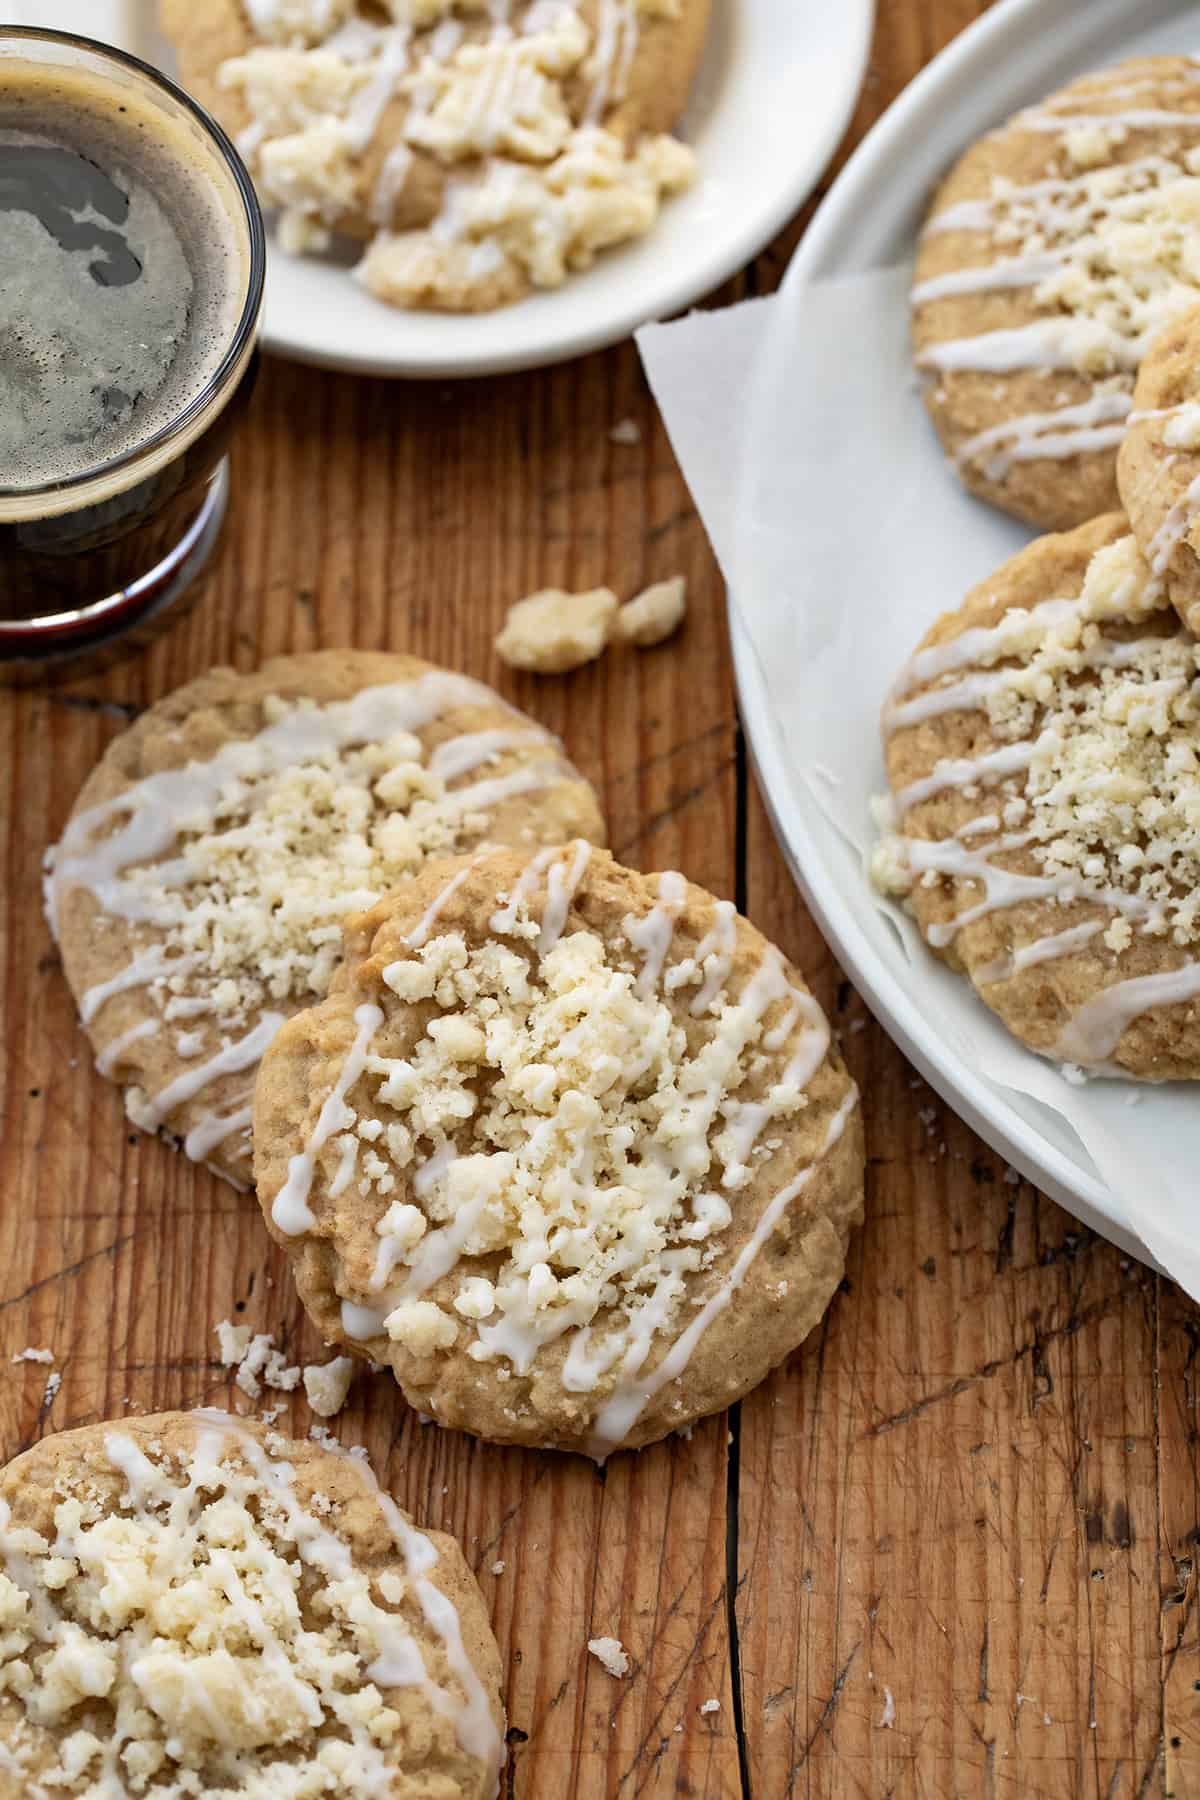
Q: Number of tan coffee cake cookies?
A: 7